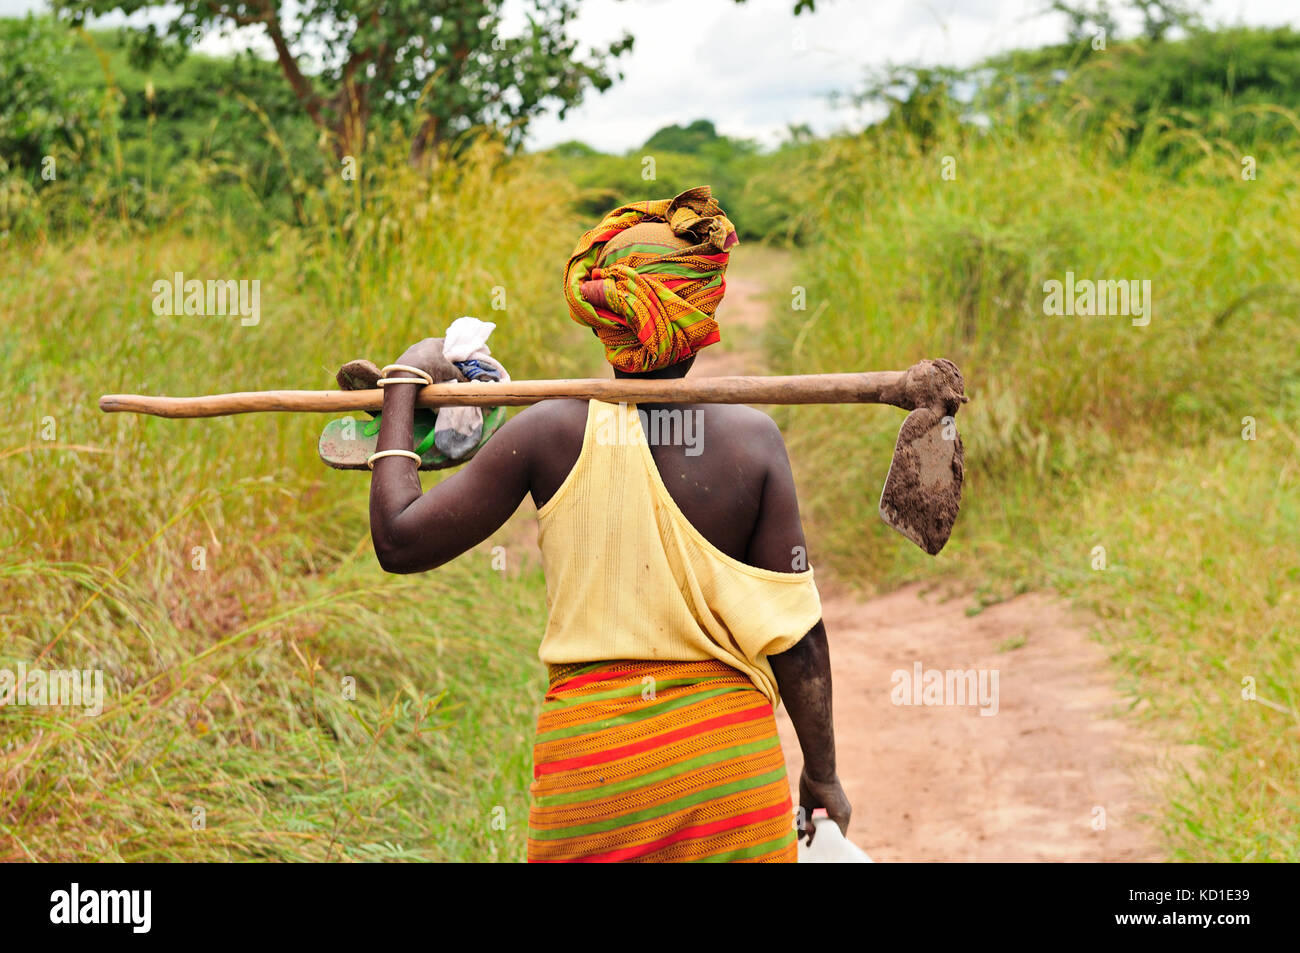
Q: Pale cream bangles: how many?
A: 3